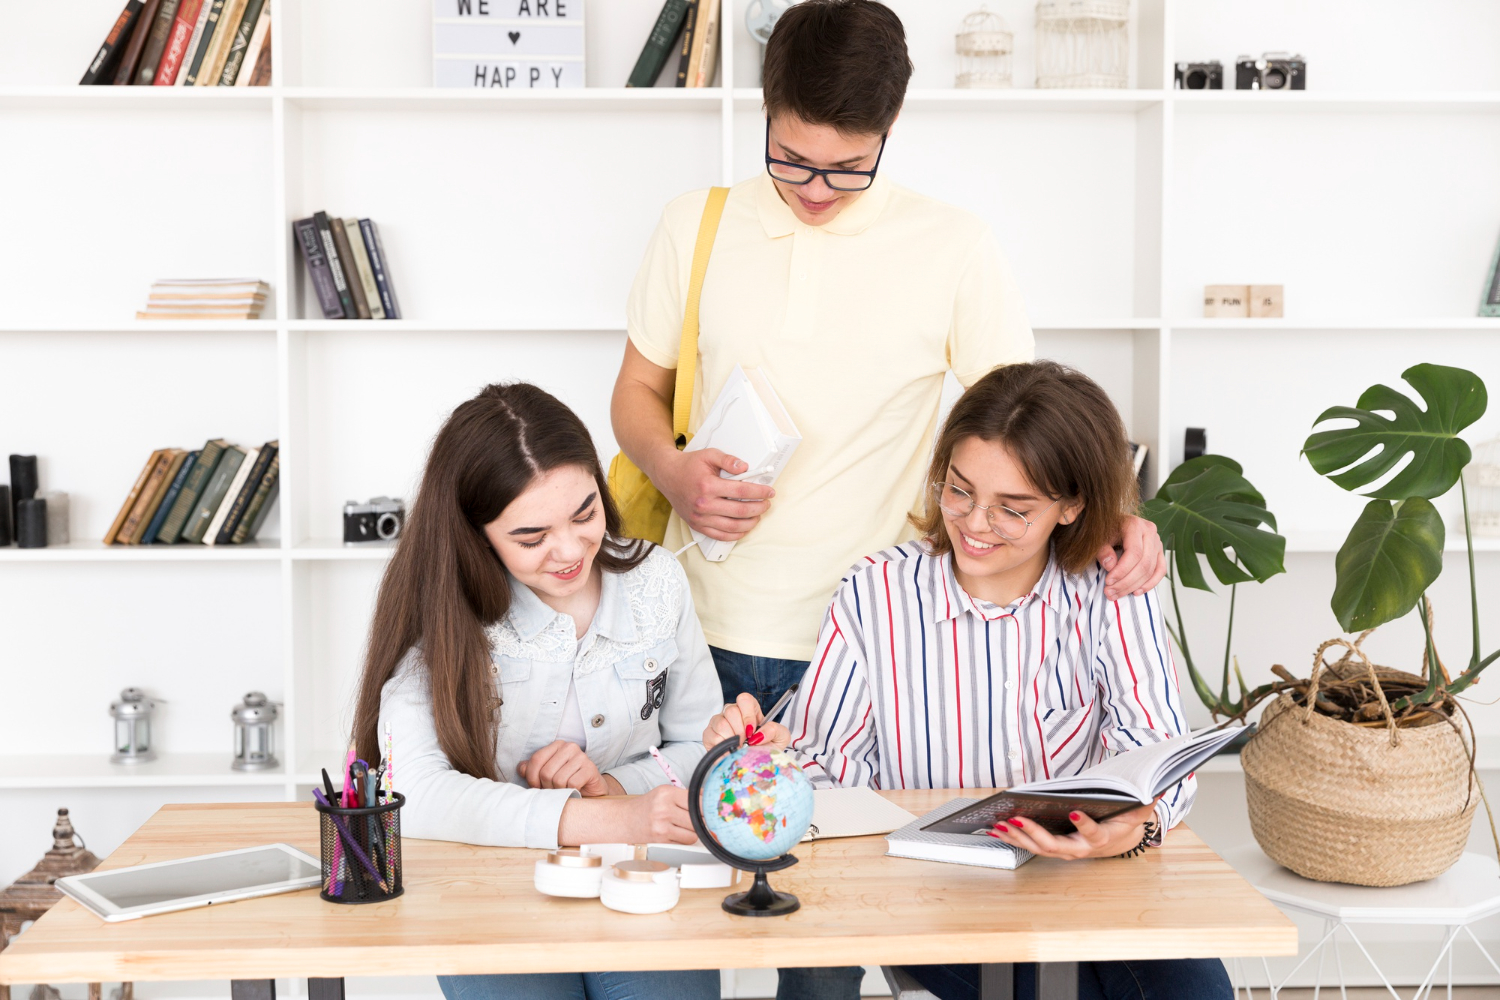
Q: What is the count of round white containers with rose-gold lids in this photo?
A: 2